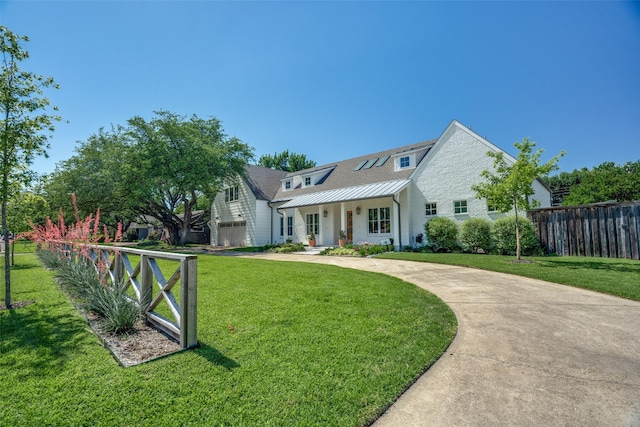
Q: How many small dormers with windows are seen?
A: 3